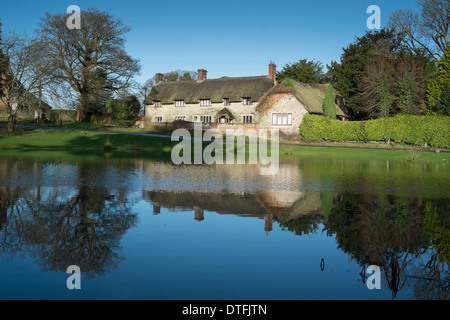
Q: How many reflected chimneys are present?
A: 3